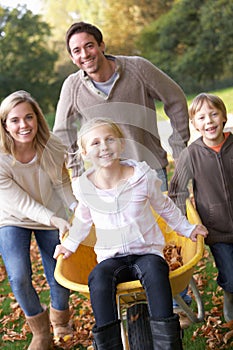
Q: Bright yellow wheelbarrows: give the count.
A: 1